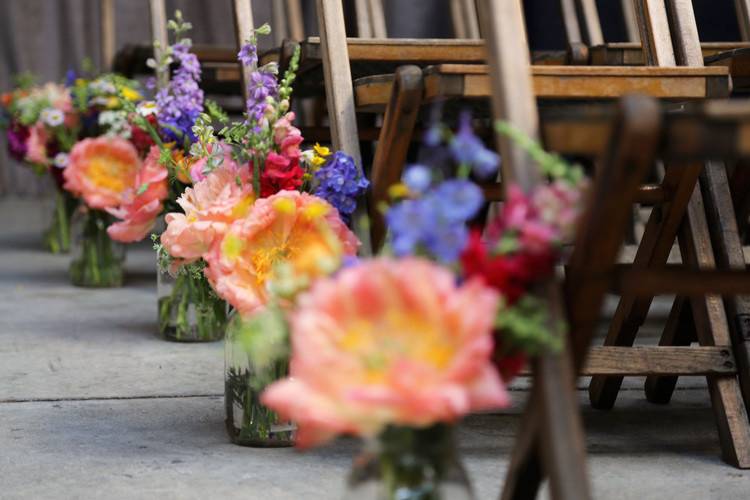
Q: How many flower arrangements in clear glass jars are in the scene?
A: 5